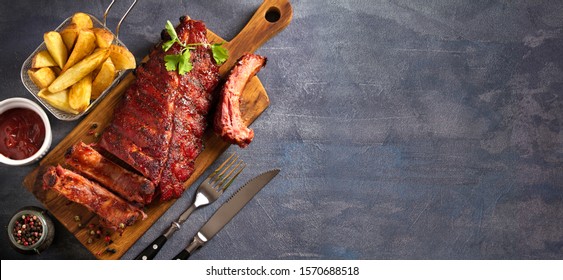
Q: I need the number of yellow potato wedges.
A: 12